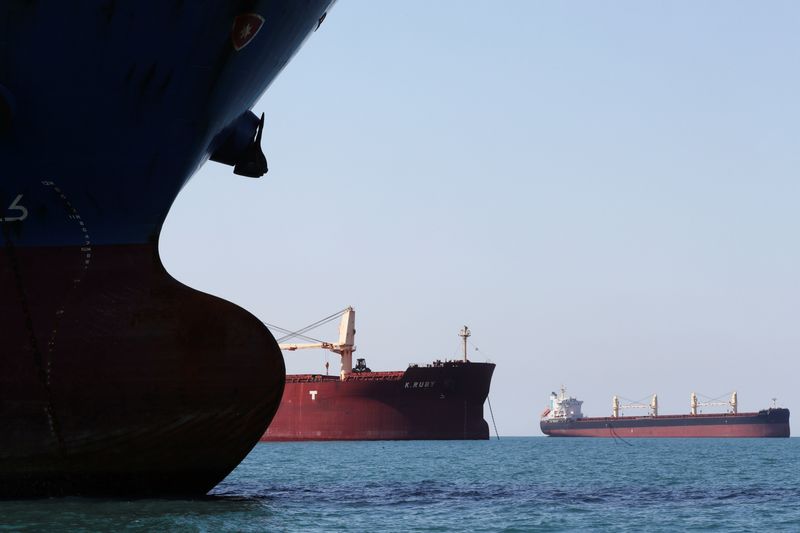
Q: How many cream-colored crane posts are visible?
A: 5